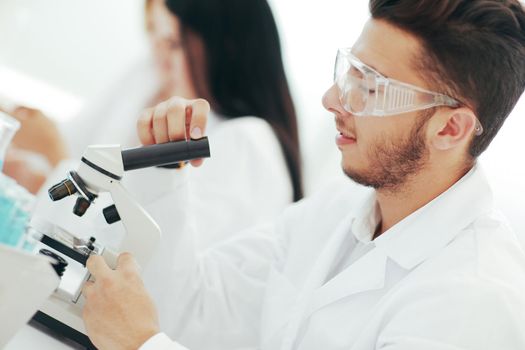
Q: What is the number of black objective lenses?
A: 2